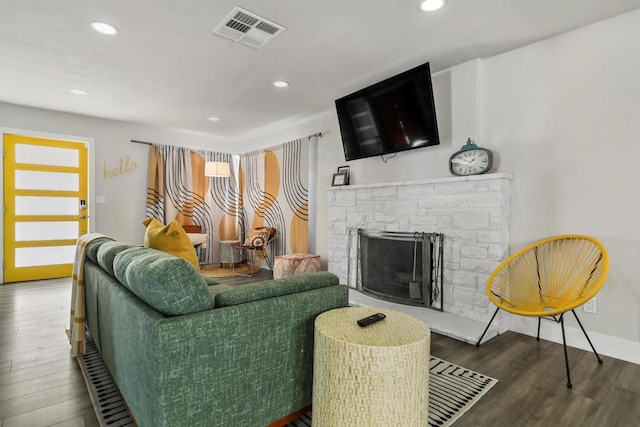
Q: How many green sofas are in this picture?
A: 1